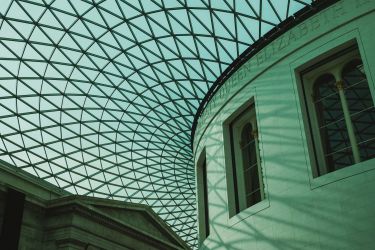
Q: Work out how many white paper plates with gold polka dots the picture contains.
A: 0